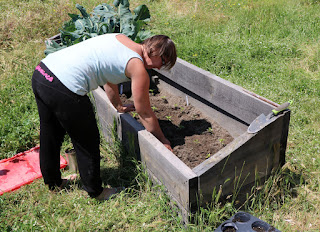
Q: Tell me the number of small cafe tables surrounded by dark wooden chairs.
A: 0